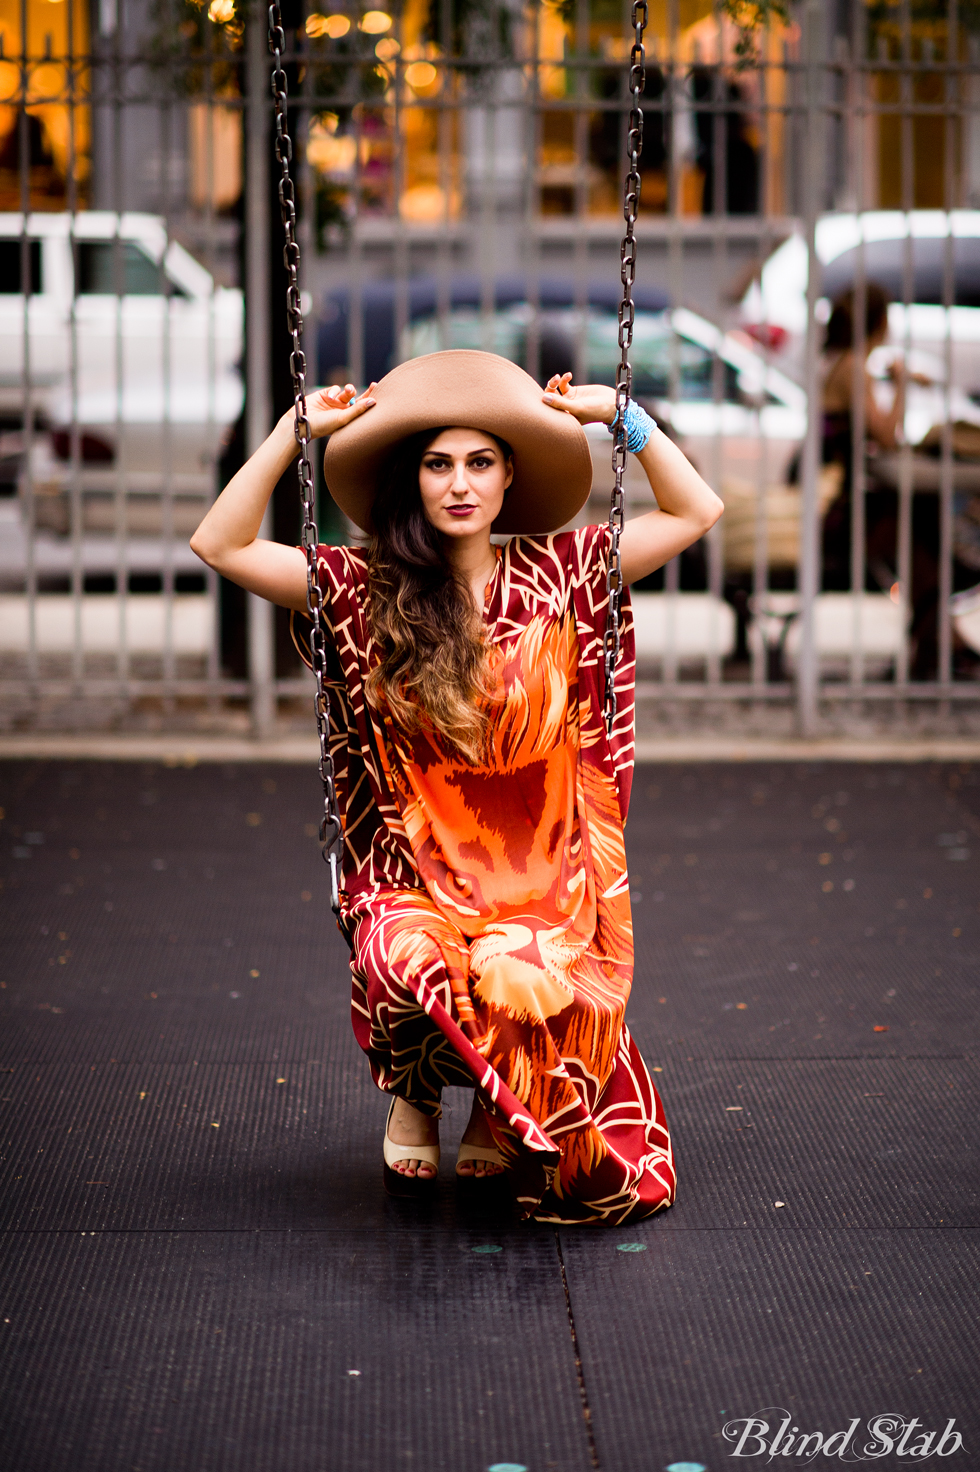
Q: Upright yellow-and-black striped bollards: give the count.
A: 0